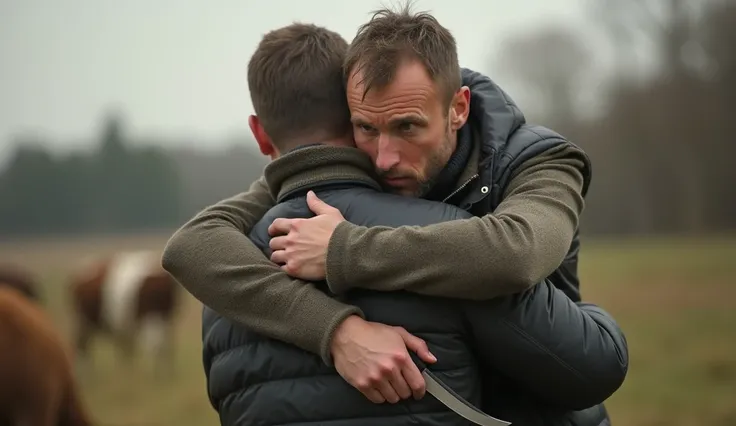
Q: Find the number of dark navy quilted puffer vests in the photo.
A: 1